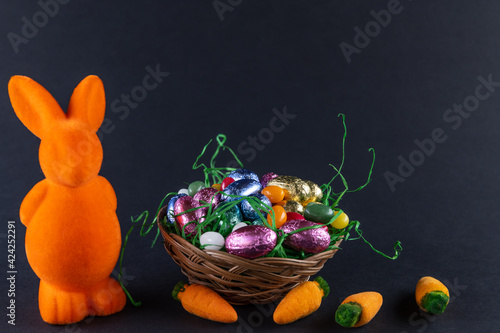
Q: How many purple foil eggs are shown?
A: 5